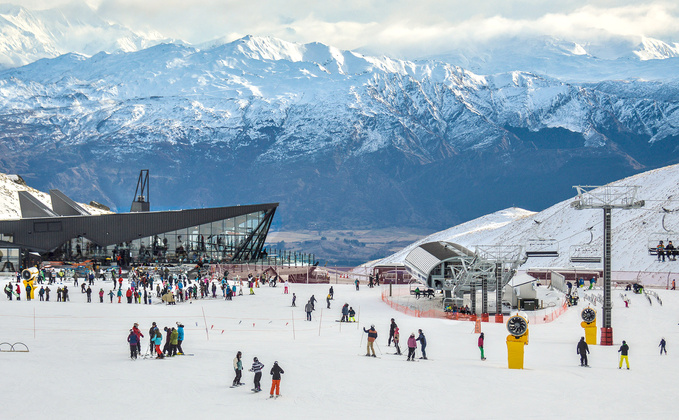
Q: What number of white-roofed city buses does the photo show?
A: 0